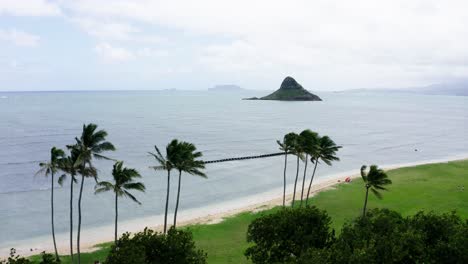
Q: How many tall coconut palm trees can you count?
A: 11